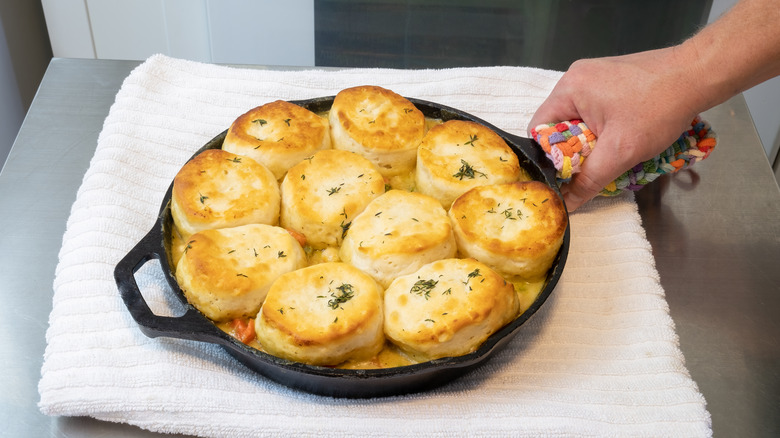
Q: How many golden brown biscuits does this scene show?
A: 10